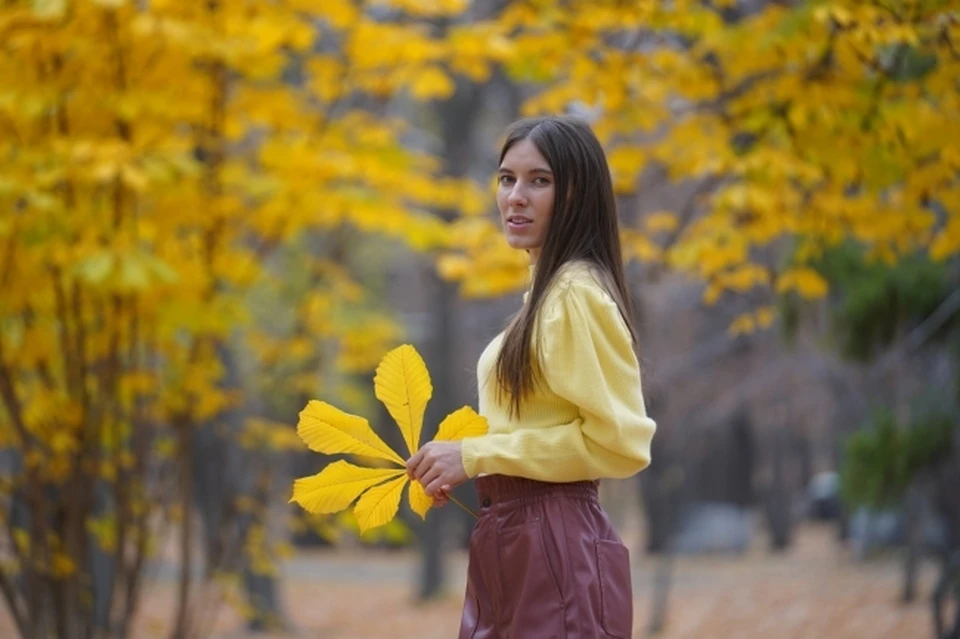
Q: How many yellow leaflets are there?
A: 6